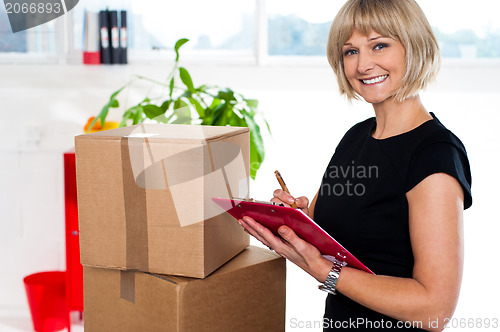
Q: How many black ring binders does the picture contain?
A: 3